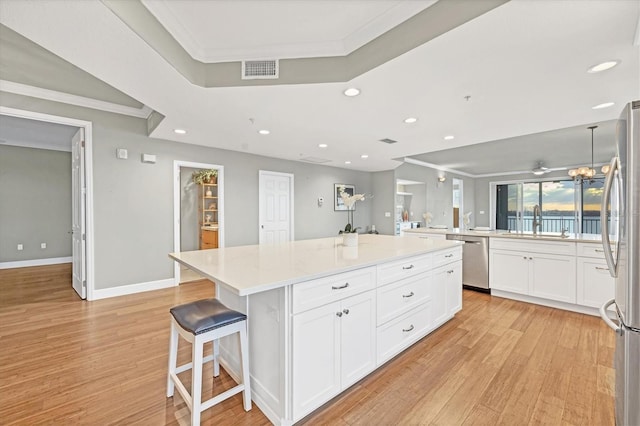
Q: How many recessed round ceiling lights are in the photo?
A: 10